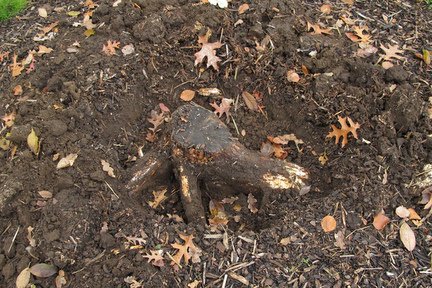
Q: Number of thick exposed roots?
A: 3